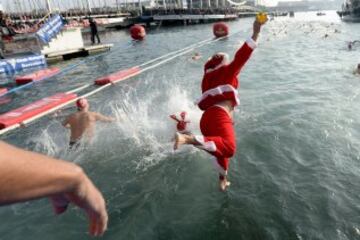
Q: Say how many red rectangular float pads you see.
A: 4